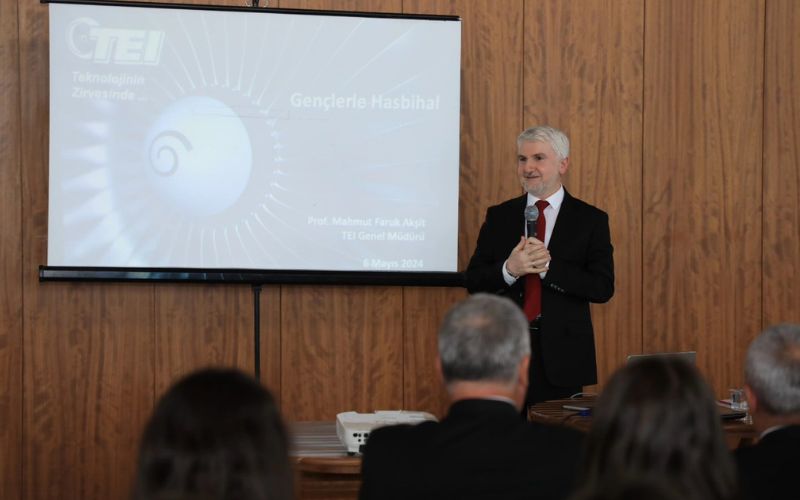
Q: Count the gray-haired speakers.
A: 1